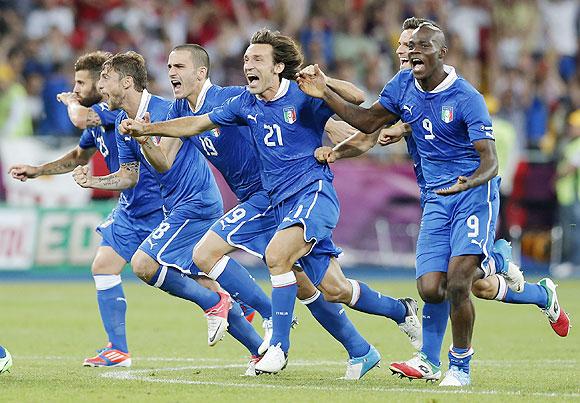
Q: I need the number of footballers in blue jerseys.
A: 6